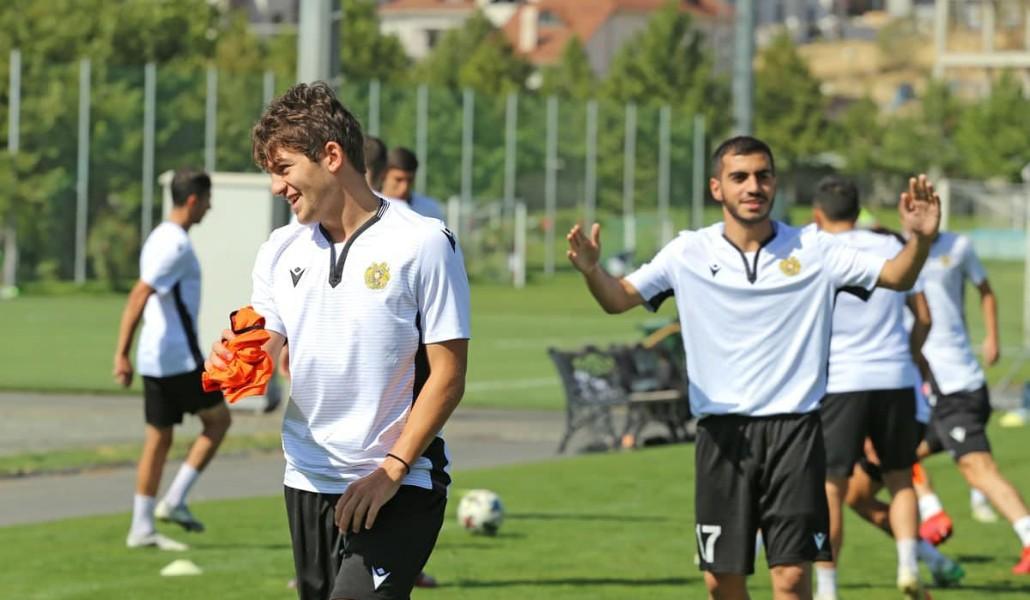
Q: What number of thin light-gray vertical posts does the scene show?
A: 14